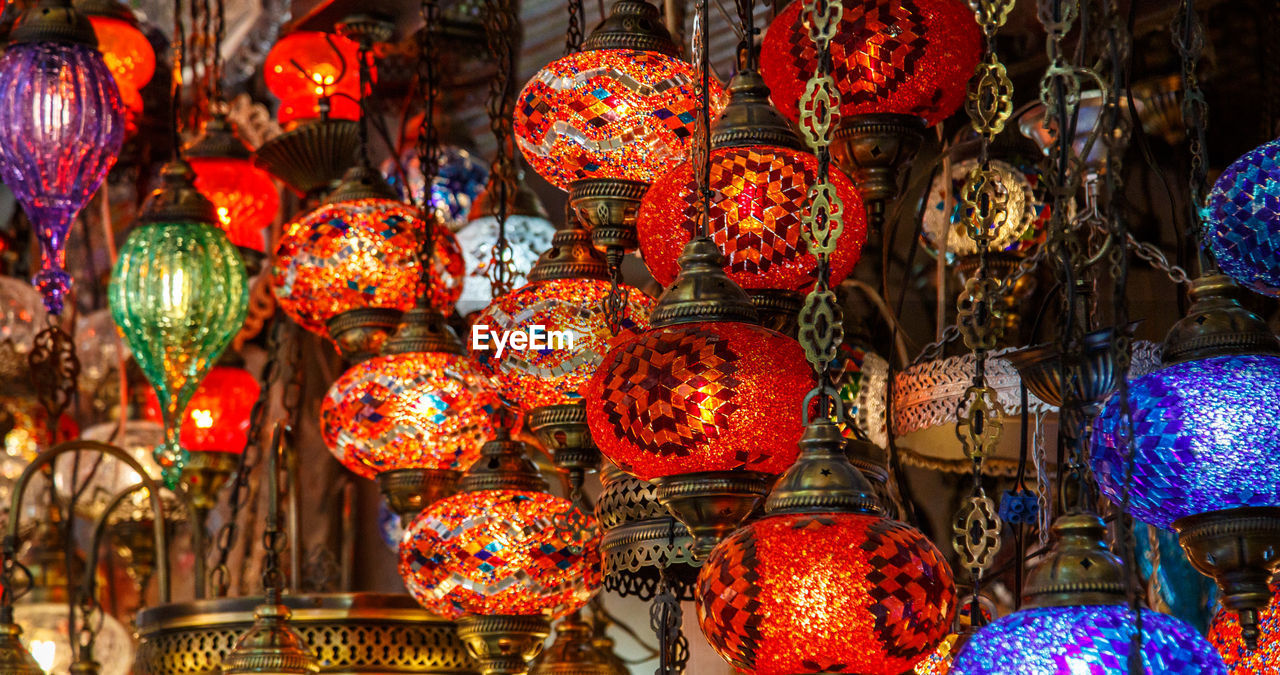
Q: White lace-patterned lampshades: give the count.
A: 1